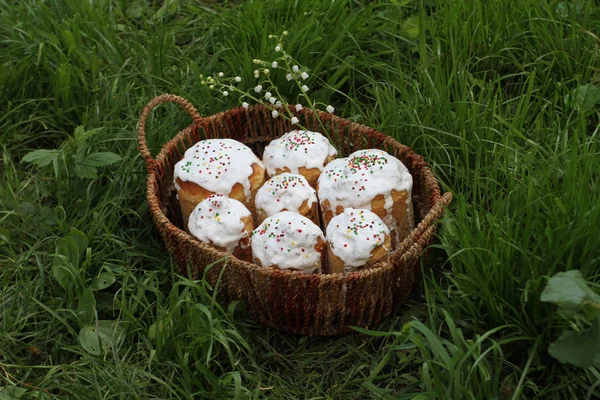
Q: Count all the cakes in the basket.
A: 7